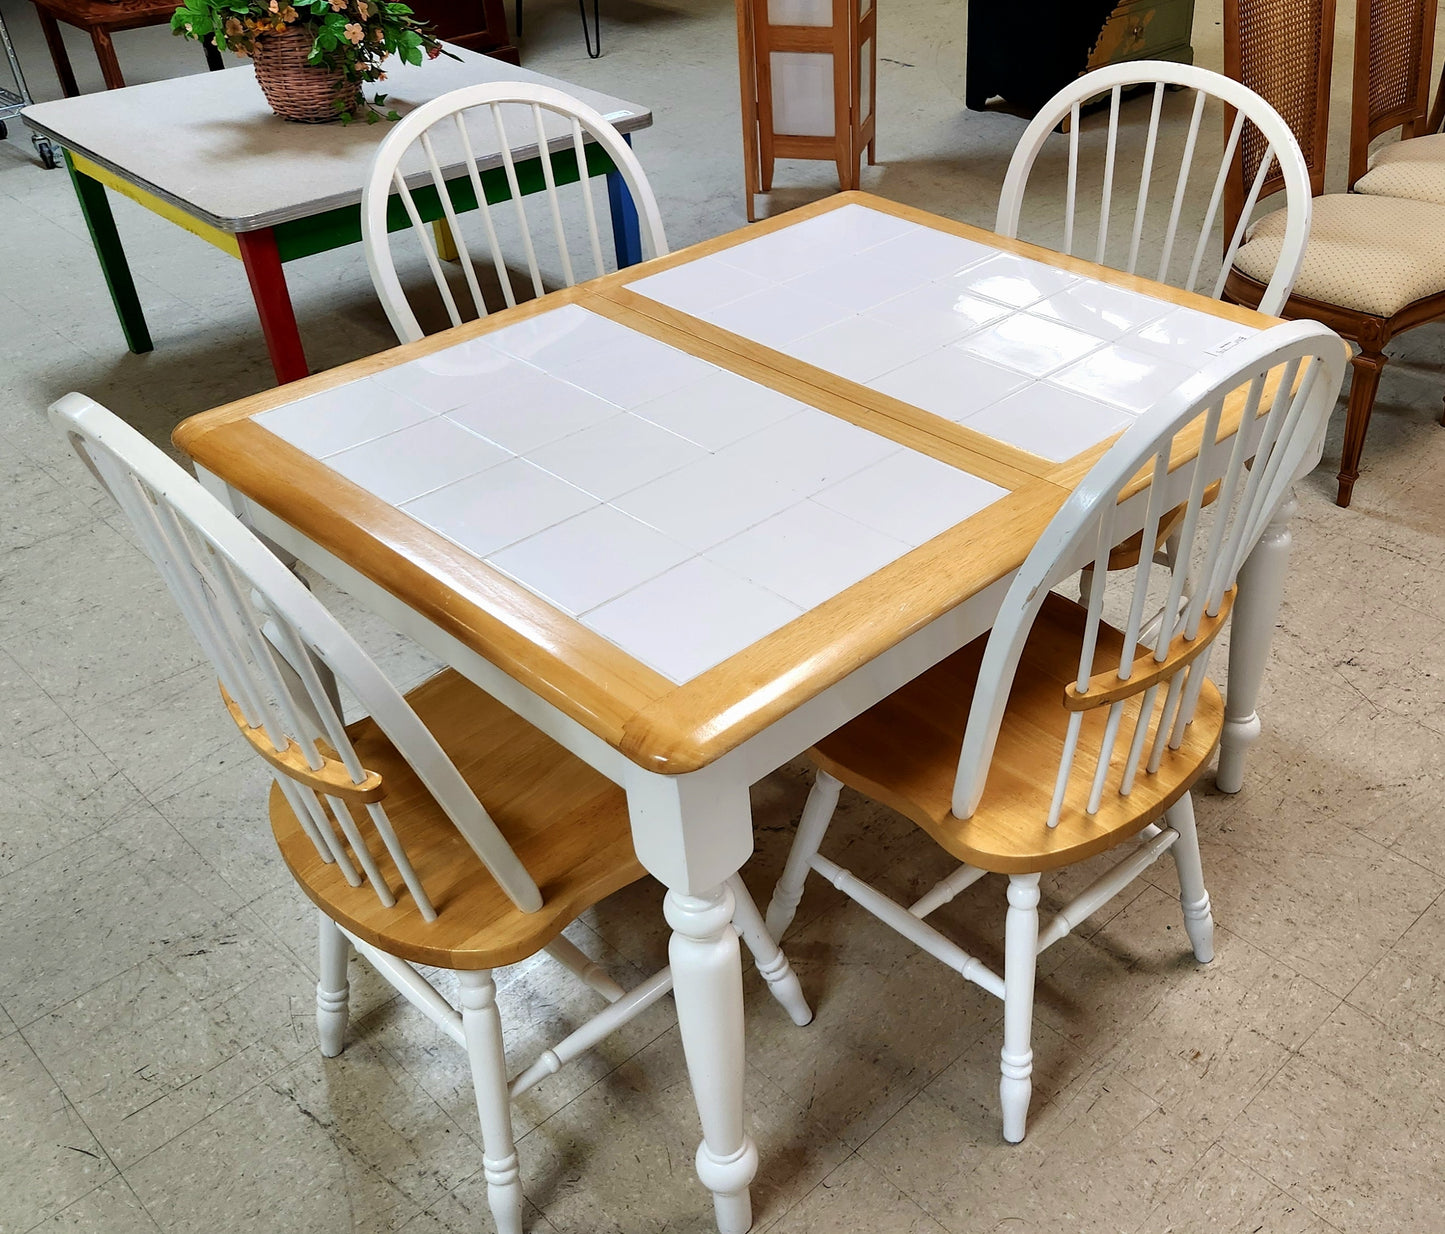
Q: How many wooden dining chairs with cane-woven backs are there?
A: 2